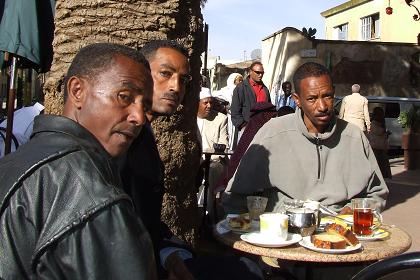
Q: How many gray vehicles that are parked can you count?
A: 1